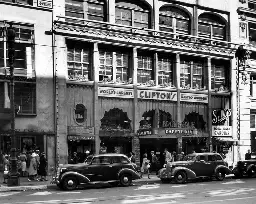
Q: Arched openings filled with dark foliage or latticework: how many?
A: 3